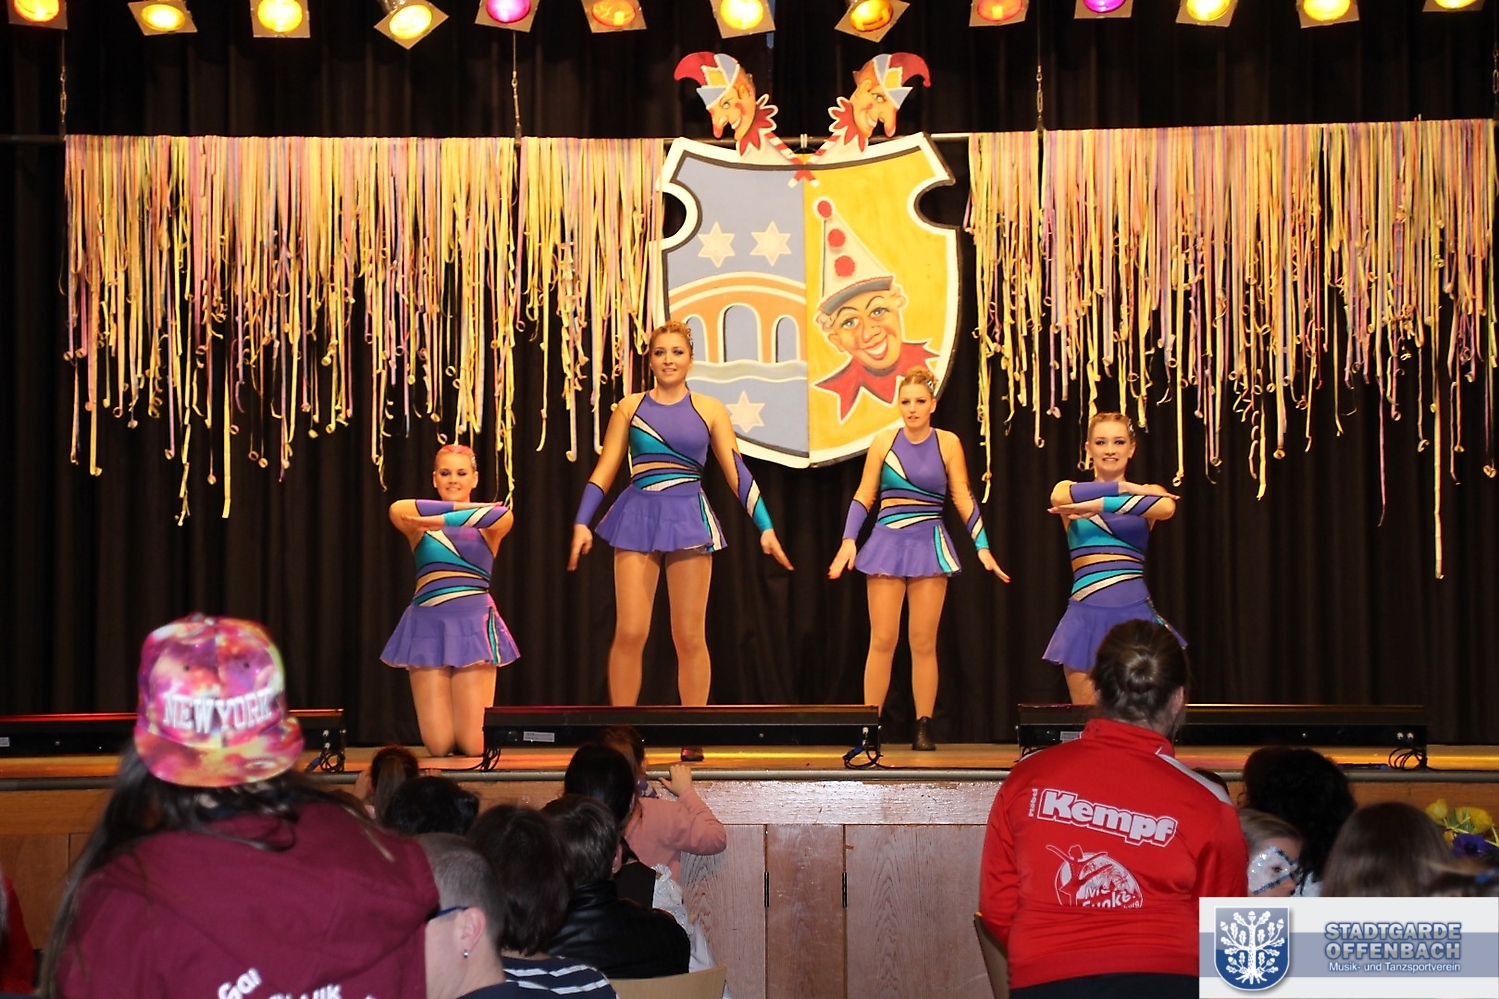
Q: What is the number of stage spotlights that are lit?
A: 13